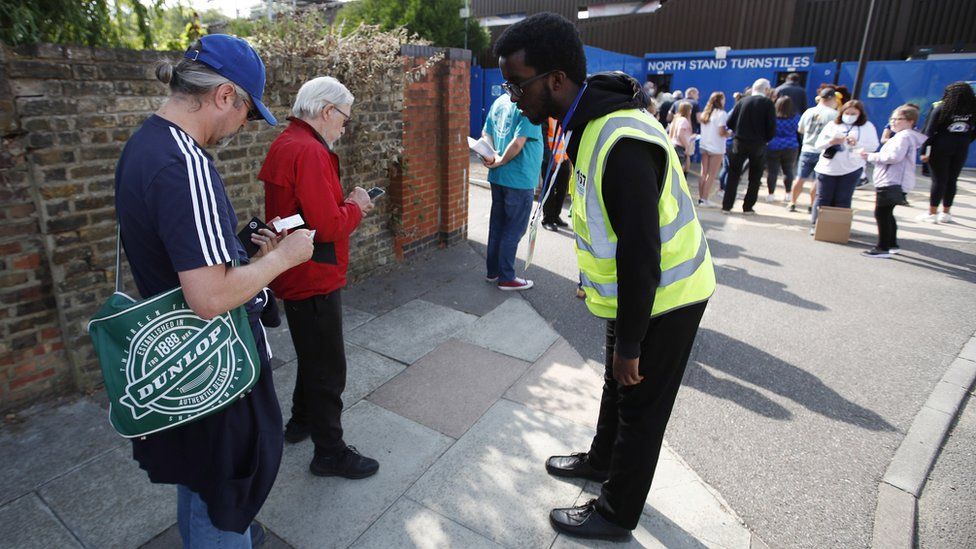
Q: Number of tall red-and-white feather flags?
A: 0